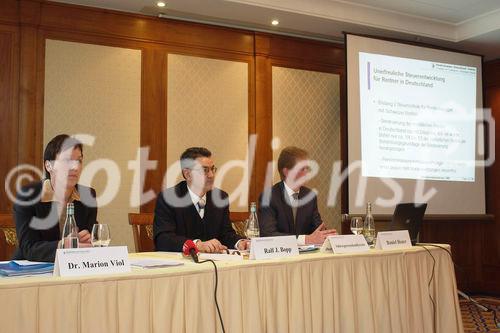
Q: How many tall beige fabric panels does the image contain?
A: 3